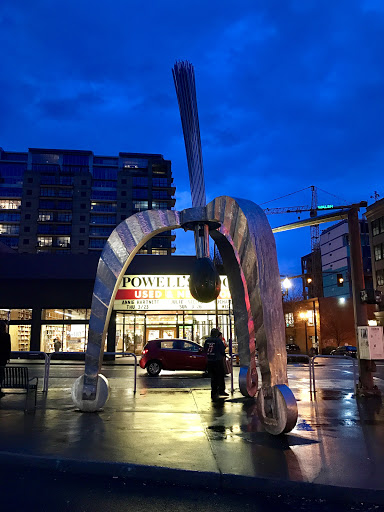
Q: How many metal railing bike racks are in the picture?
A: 4